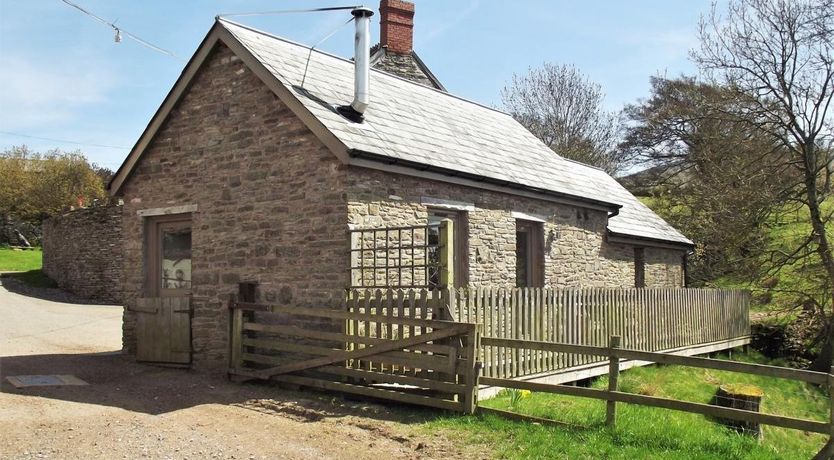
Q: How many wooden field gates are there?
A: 1